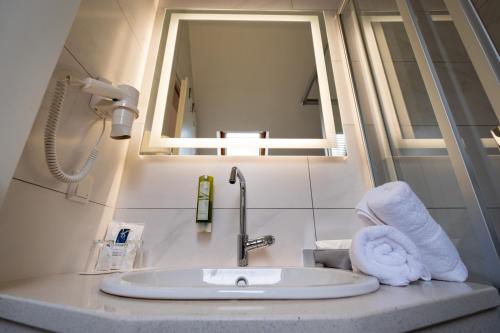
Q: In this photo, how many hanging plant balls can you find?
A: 0